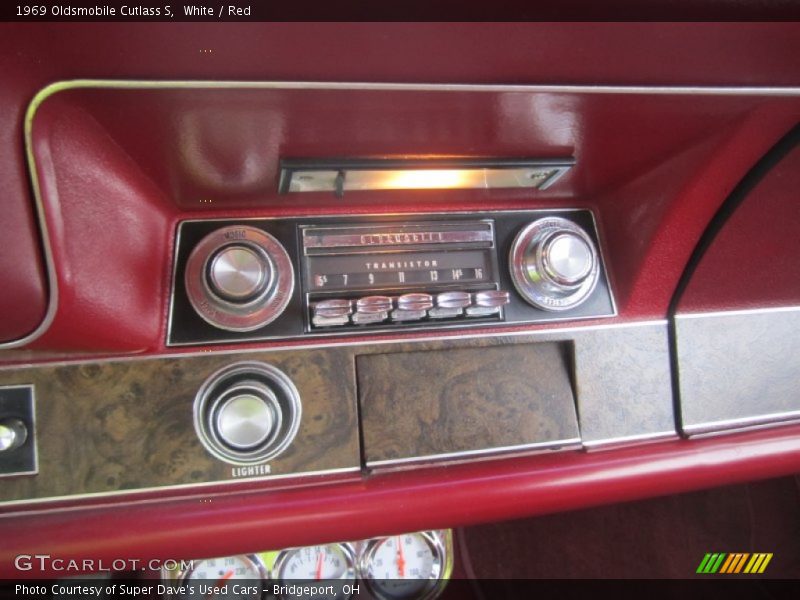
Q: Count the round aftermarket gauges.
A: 3